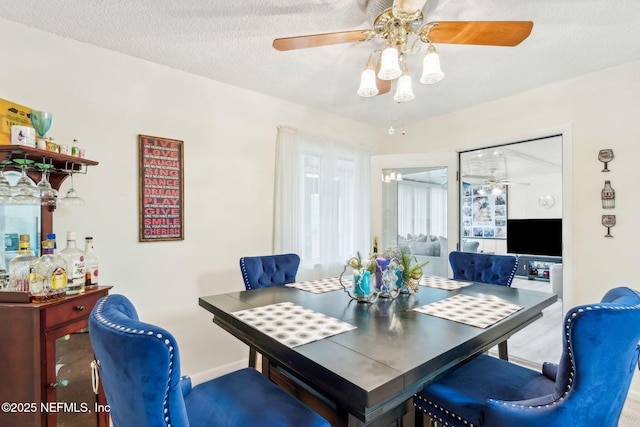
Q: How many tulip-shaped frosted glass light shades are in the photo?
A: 4